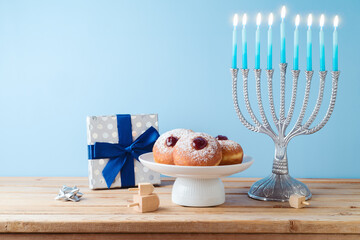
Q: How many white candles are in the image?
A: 0